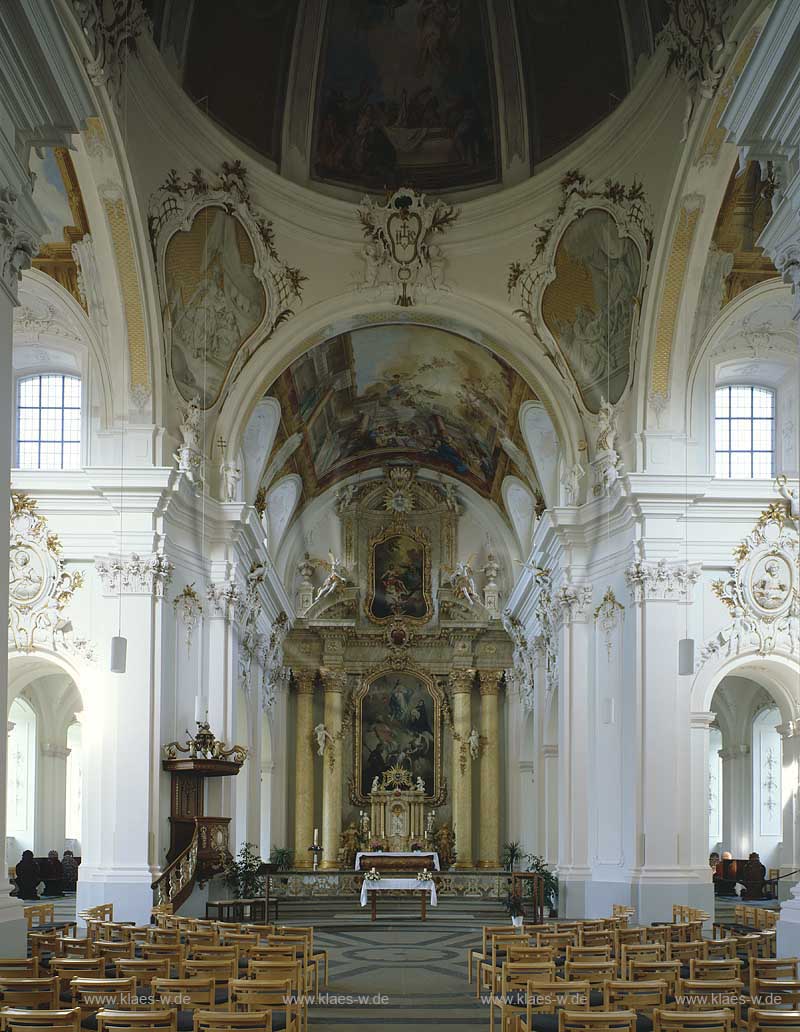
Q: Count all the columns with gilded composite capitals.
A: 4